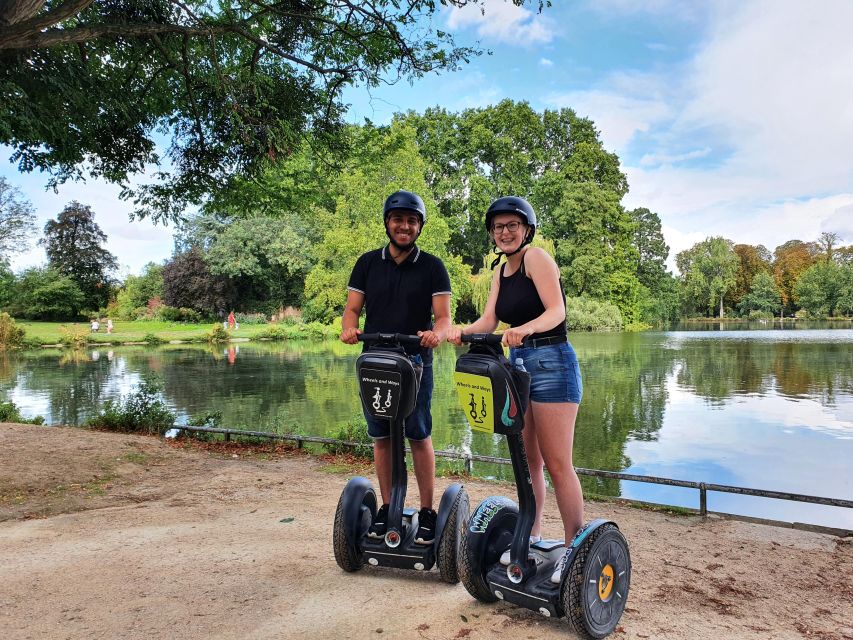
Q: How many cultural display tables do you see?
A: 0